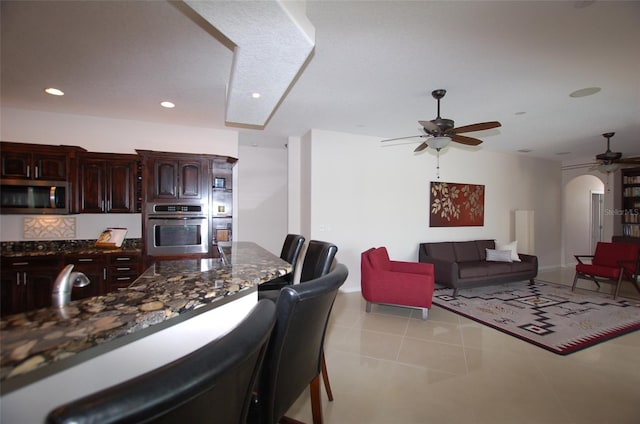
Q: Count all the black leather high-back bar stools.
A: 4